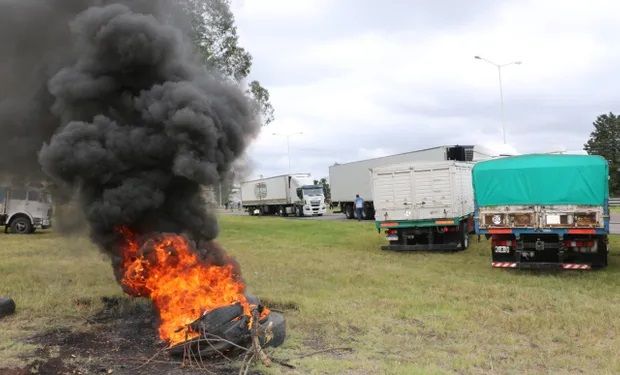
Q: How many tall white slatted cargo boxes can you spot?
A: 1